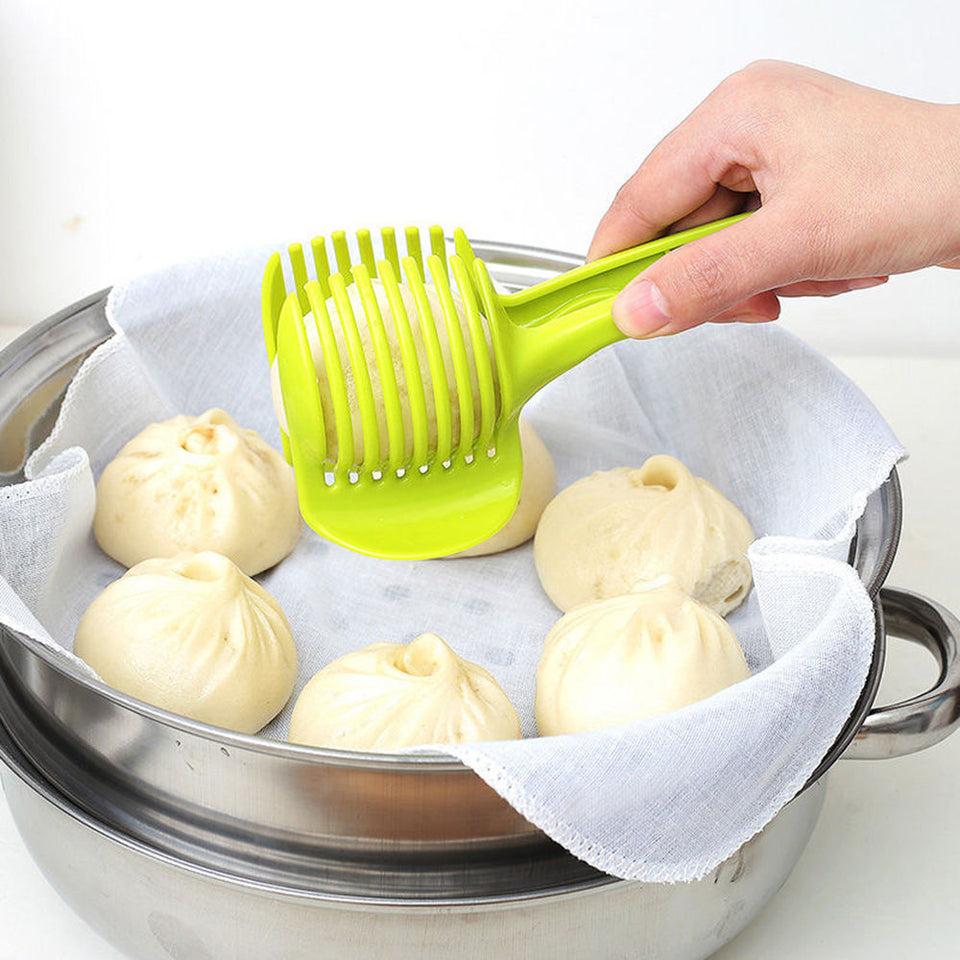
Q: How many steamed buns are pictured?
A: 7